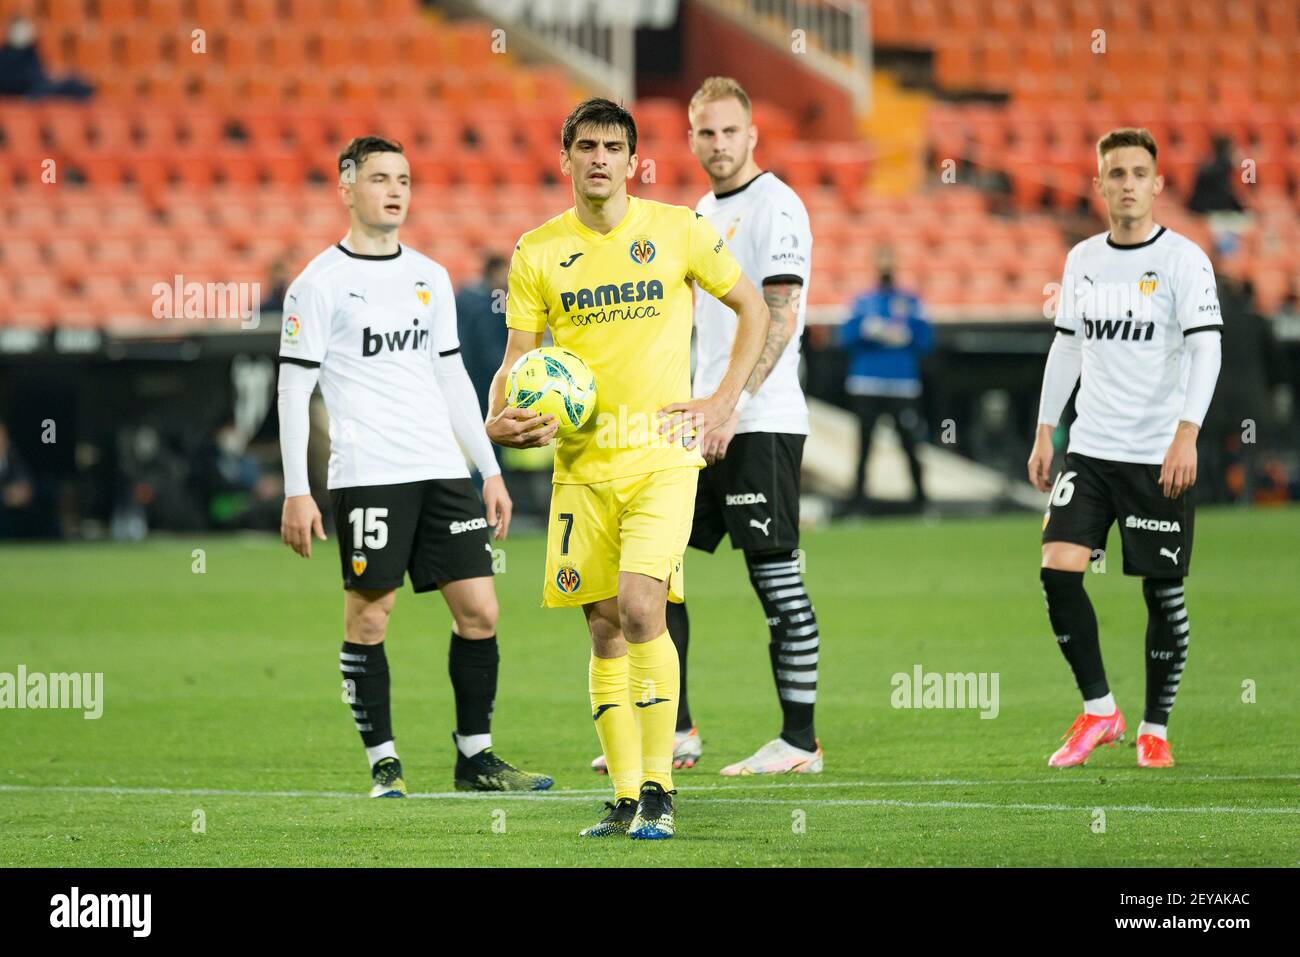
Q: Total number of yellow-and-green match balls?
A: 1